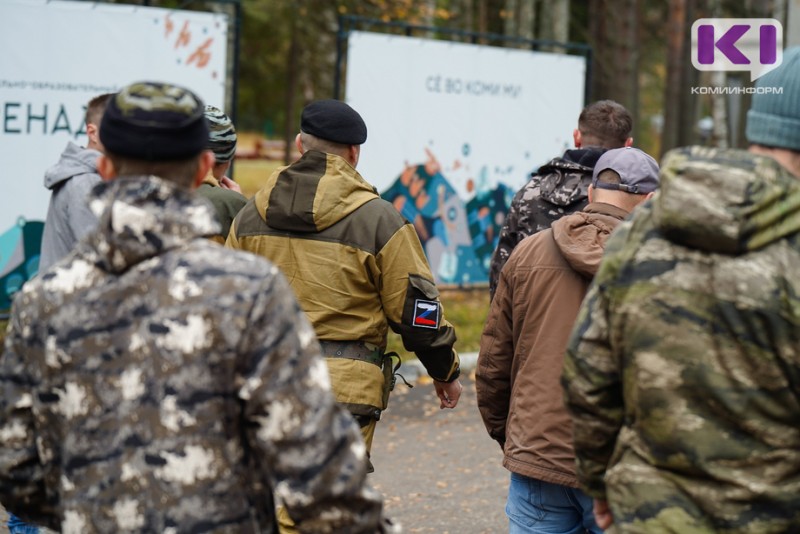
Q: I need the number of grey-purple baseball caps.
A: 1